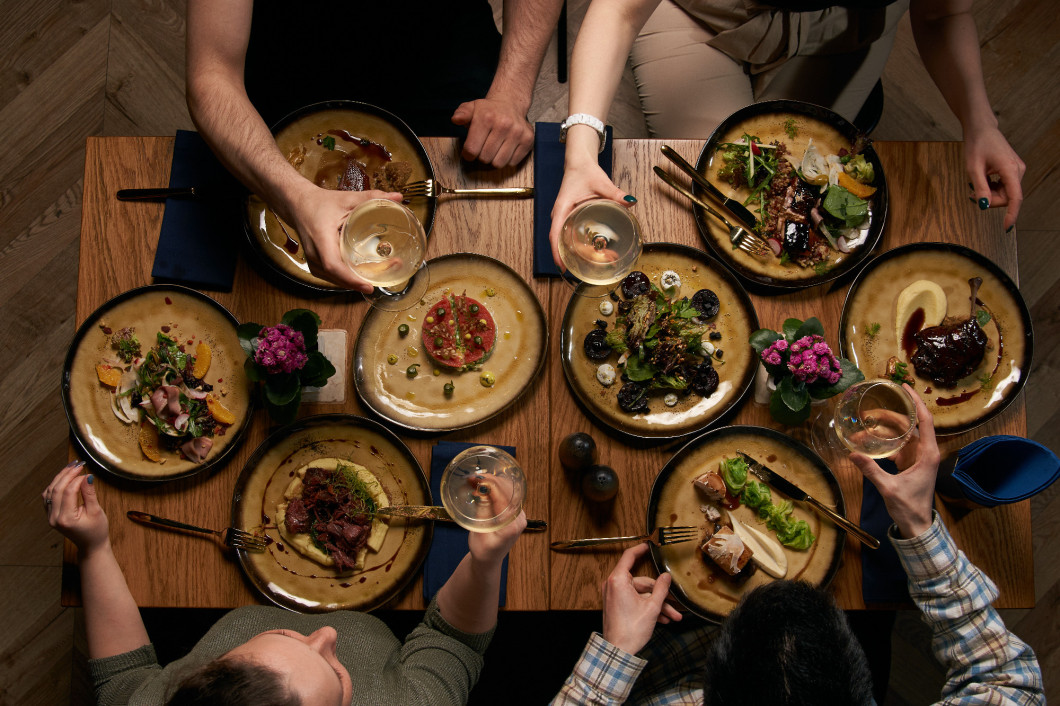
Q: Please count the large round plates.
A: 8